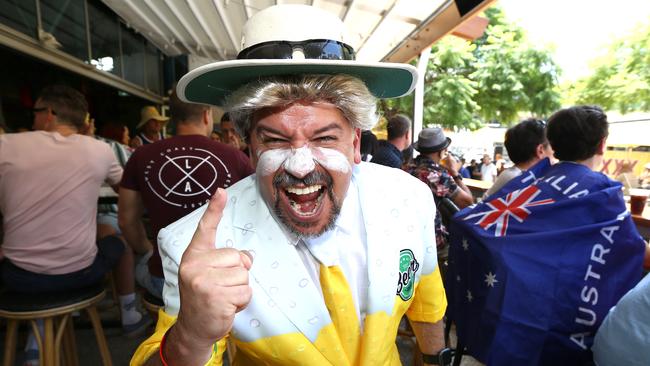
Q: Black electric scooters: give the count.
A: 0